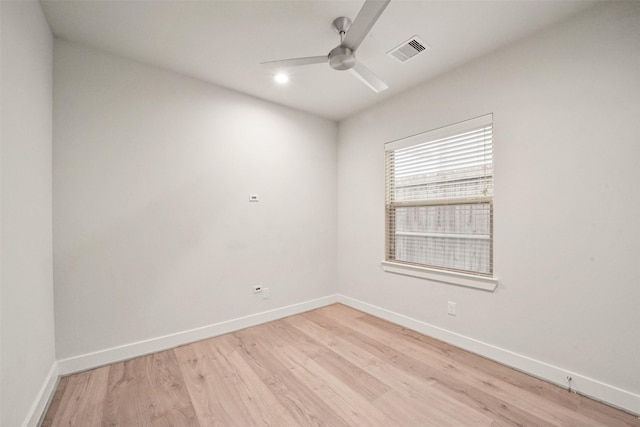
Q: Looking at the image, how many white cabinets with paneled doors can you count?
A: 0